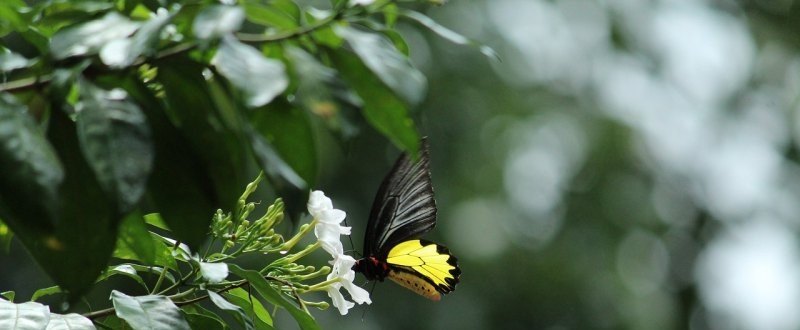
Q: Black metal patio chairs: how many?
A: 0